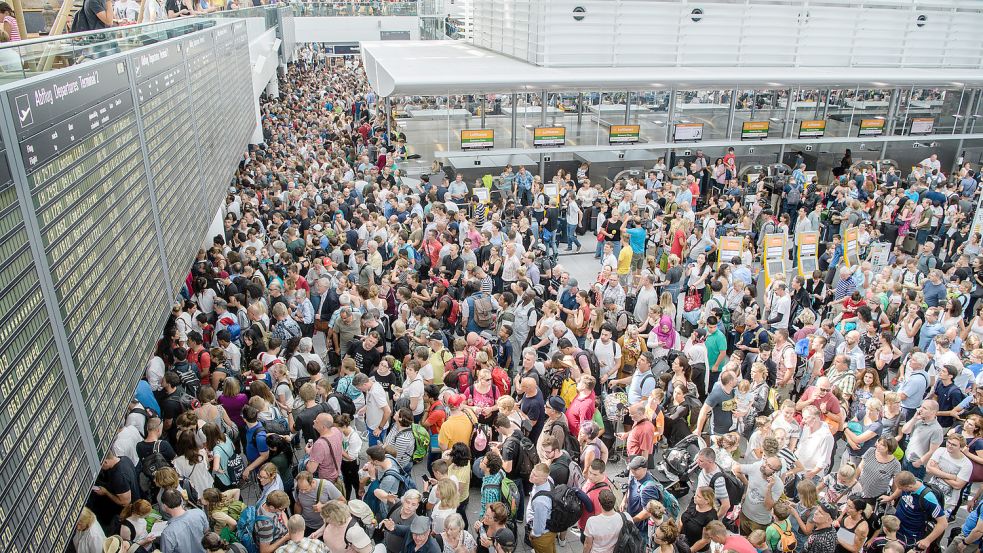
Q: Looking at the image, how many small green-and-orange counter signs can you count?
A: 6